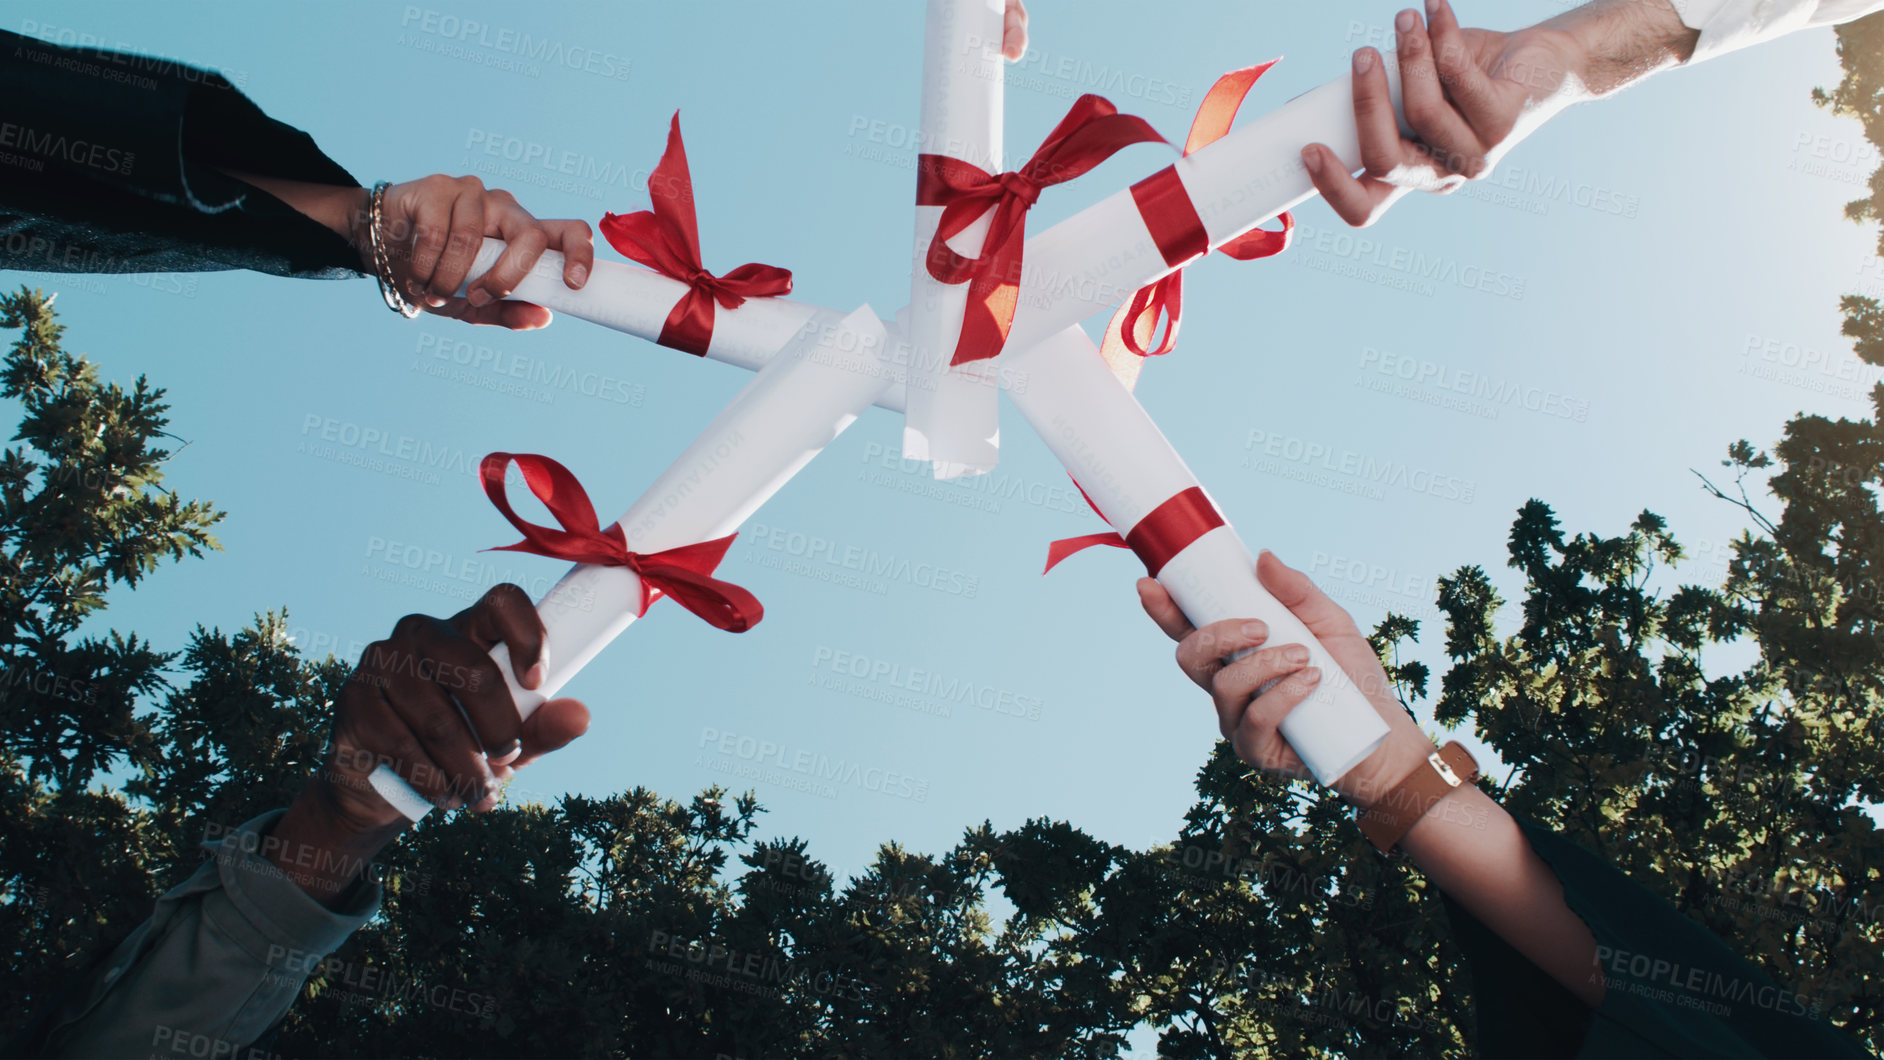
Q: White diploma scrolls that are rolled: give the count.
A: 5